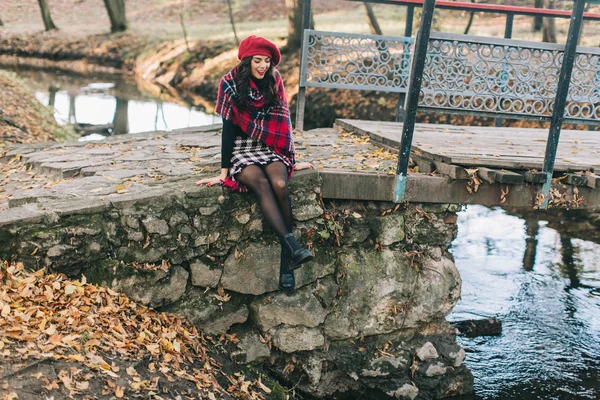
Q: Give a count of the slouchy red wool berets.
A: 1